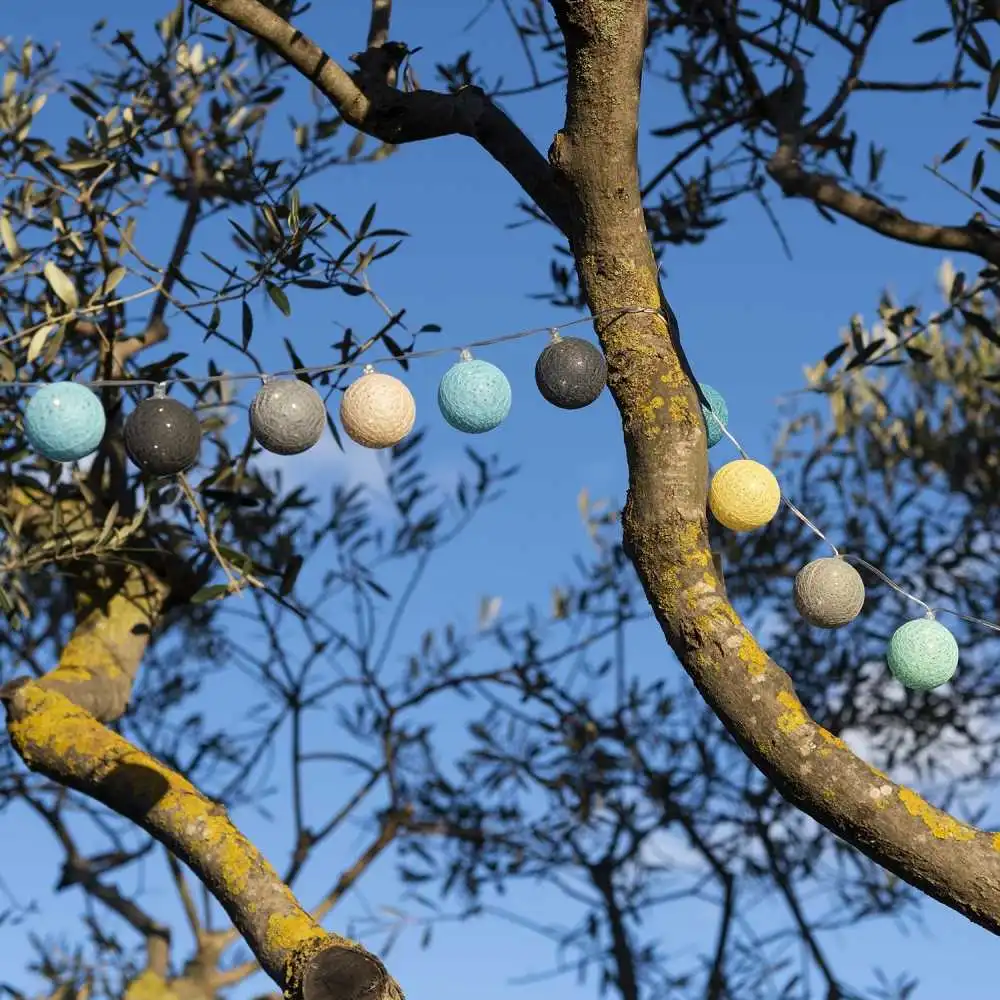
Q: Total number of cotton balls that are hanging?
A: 10